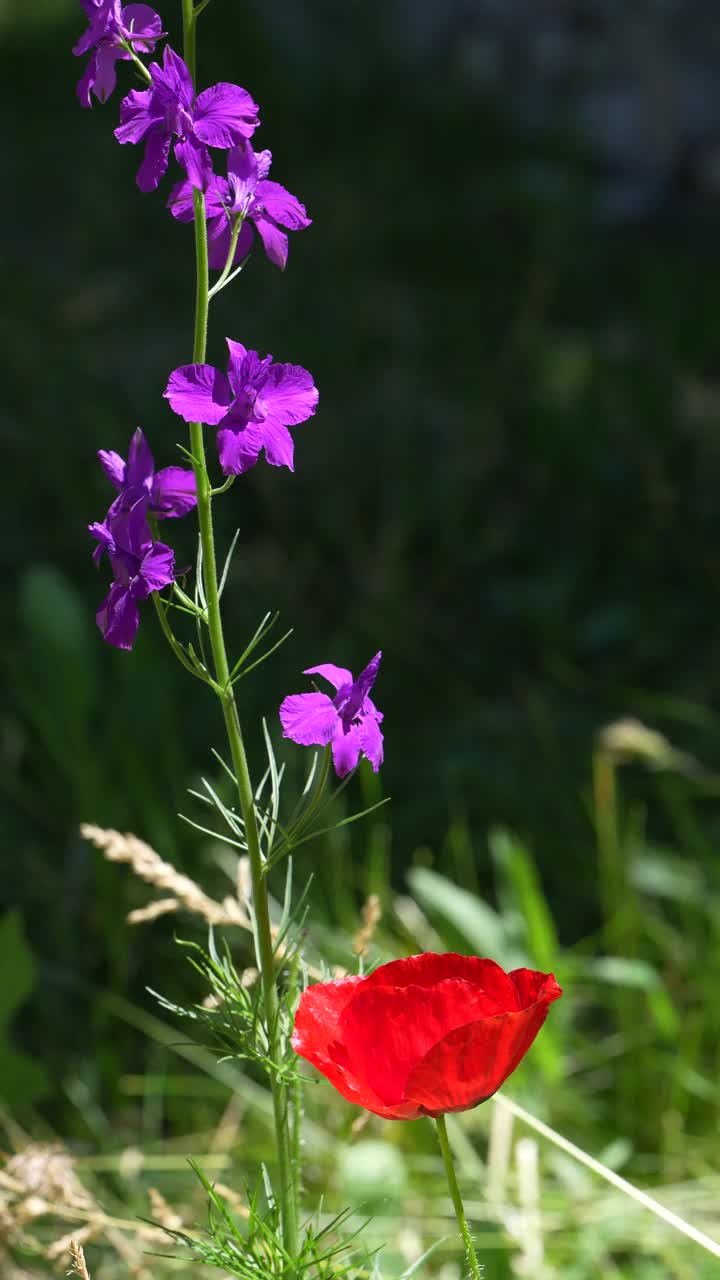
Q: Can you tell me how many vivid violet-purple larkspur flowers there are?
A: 7